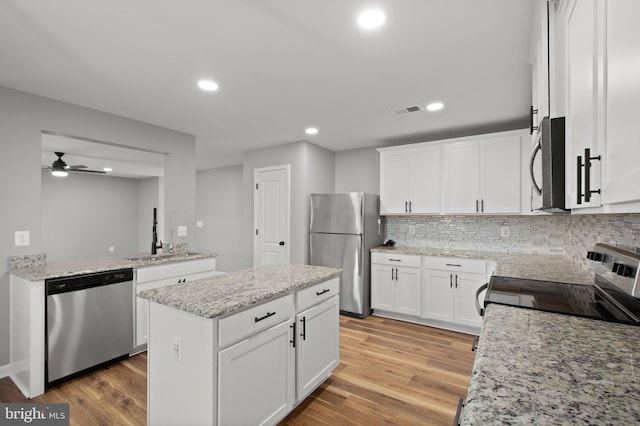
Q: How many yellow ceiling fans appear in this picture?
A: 0